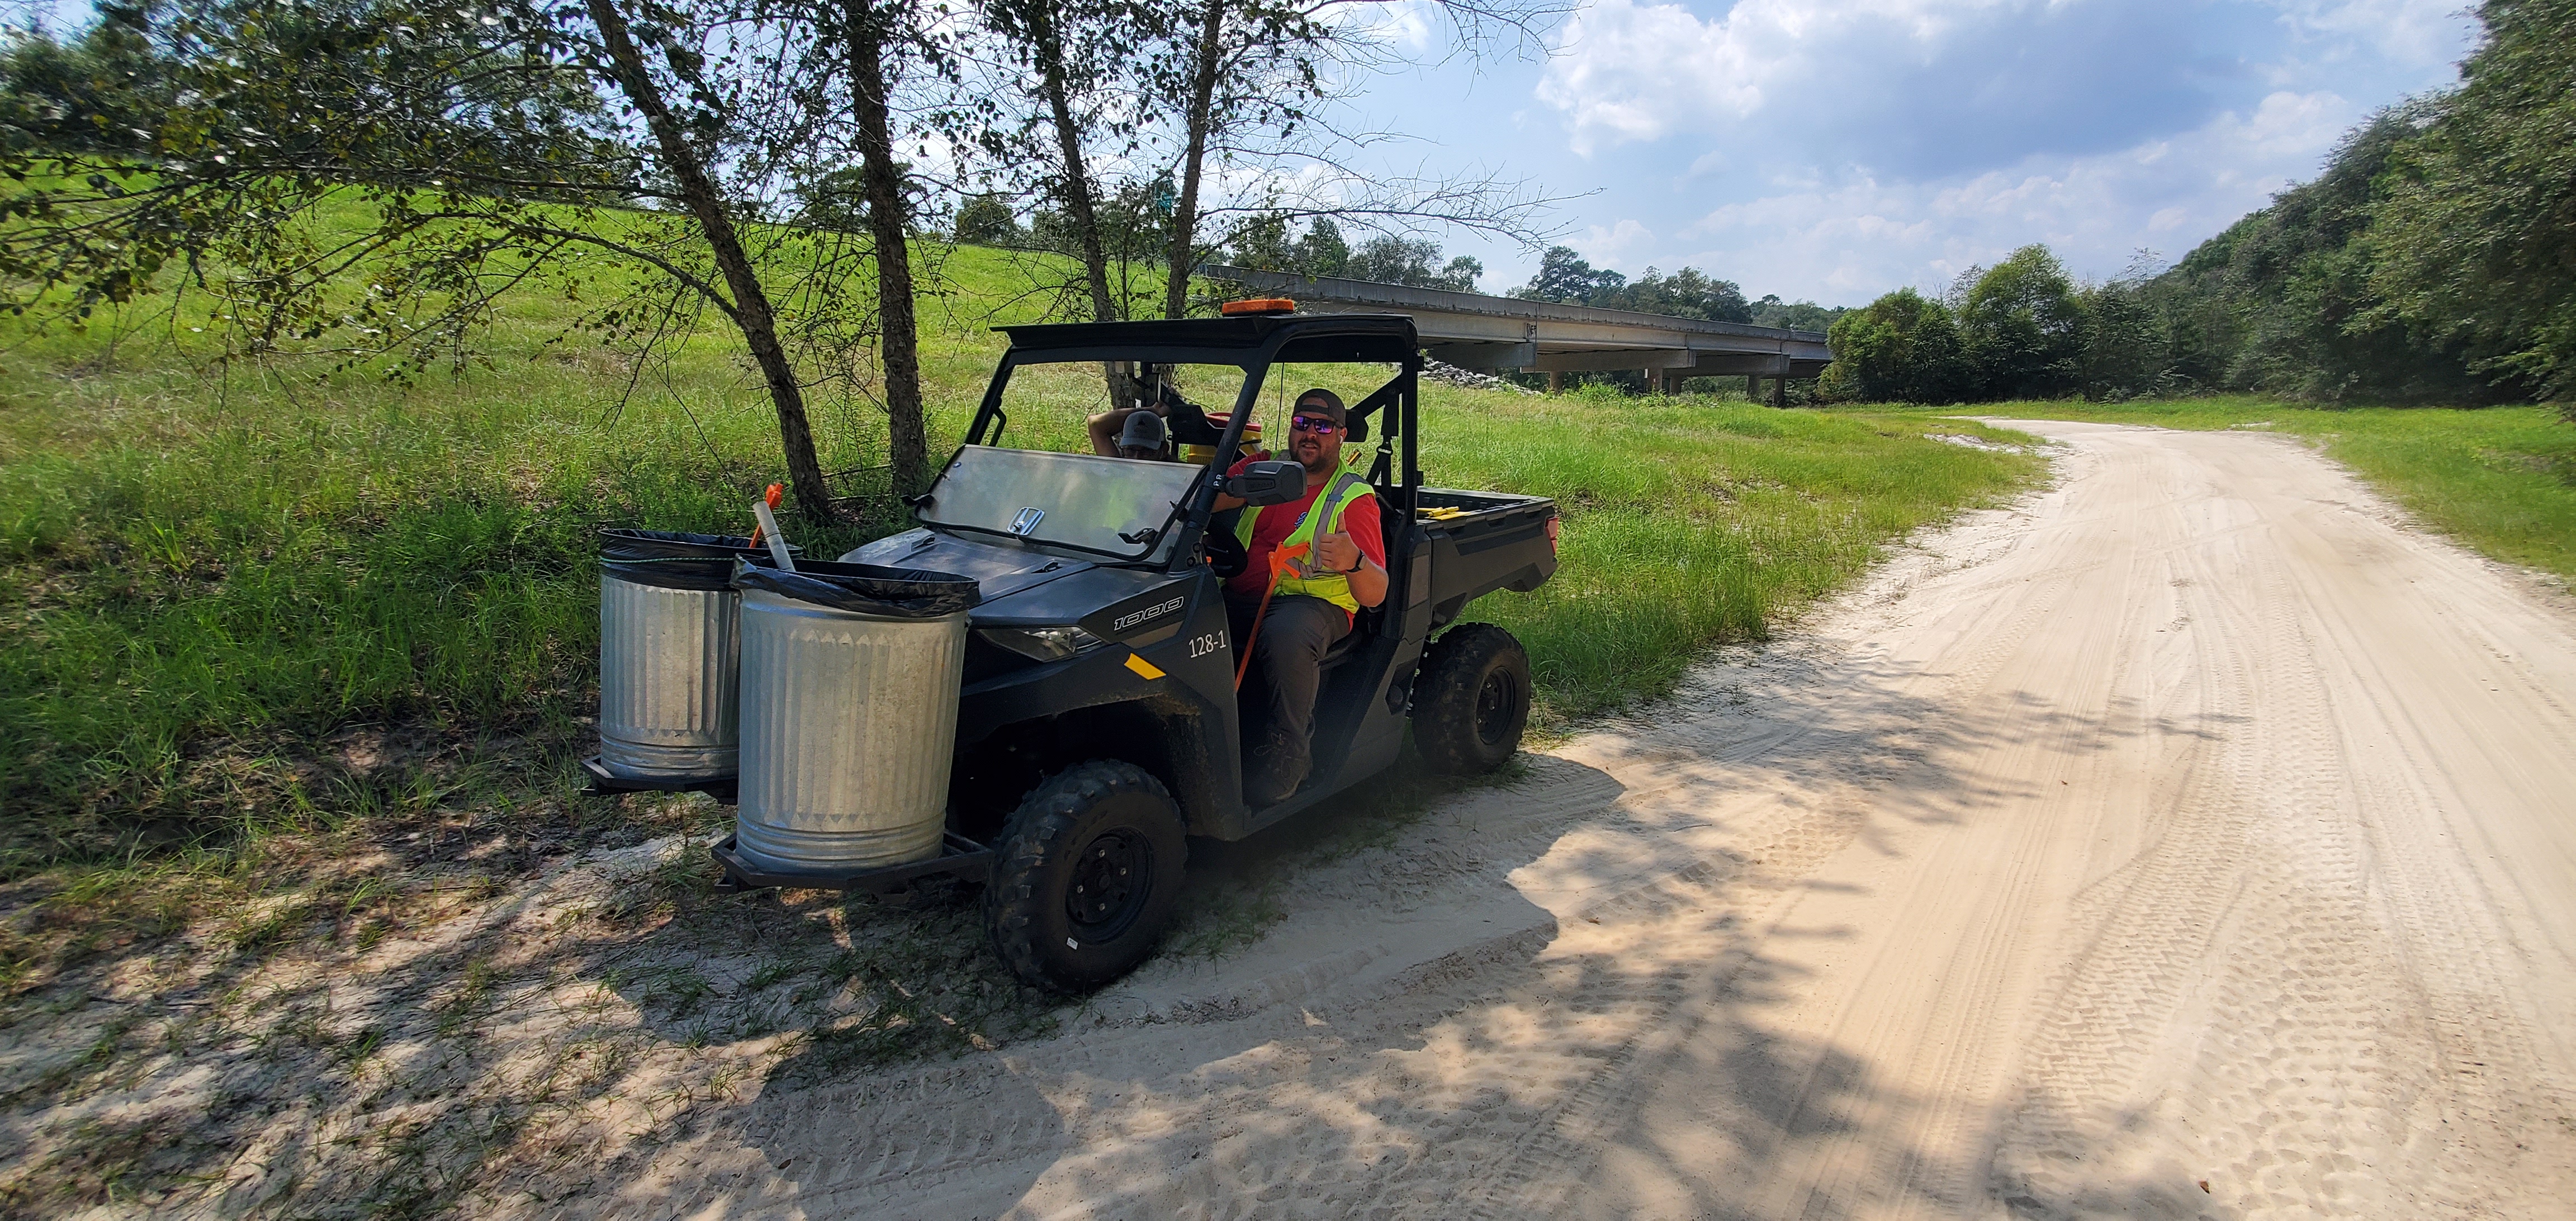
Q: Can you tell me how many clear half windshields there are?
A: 1